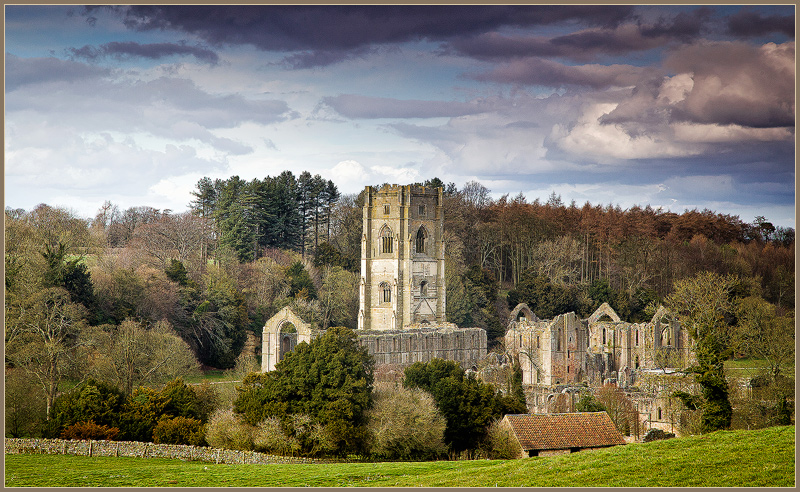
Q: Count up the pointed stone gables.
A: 4